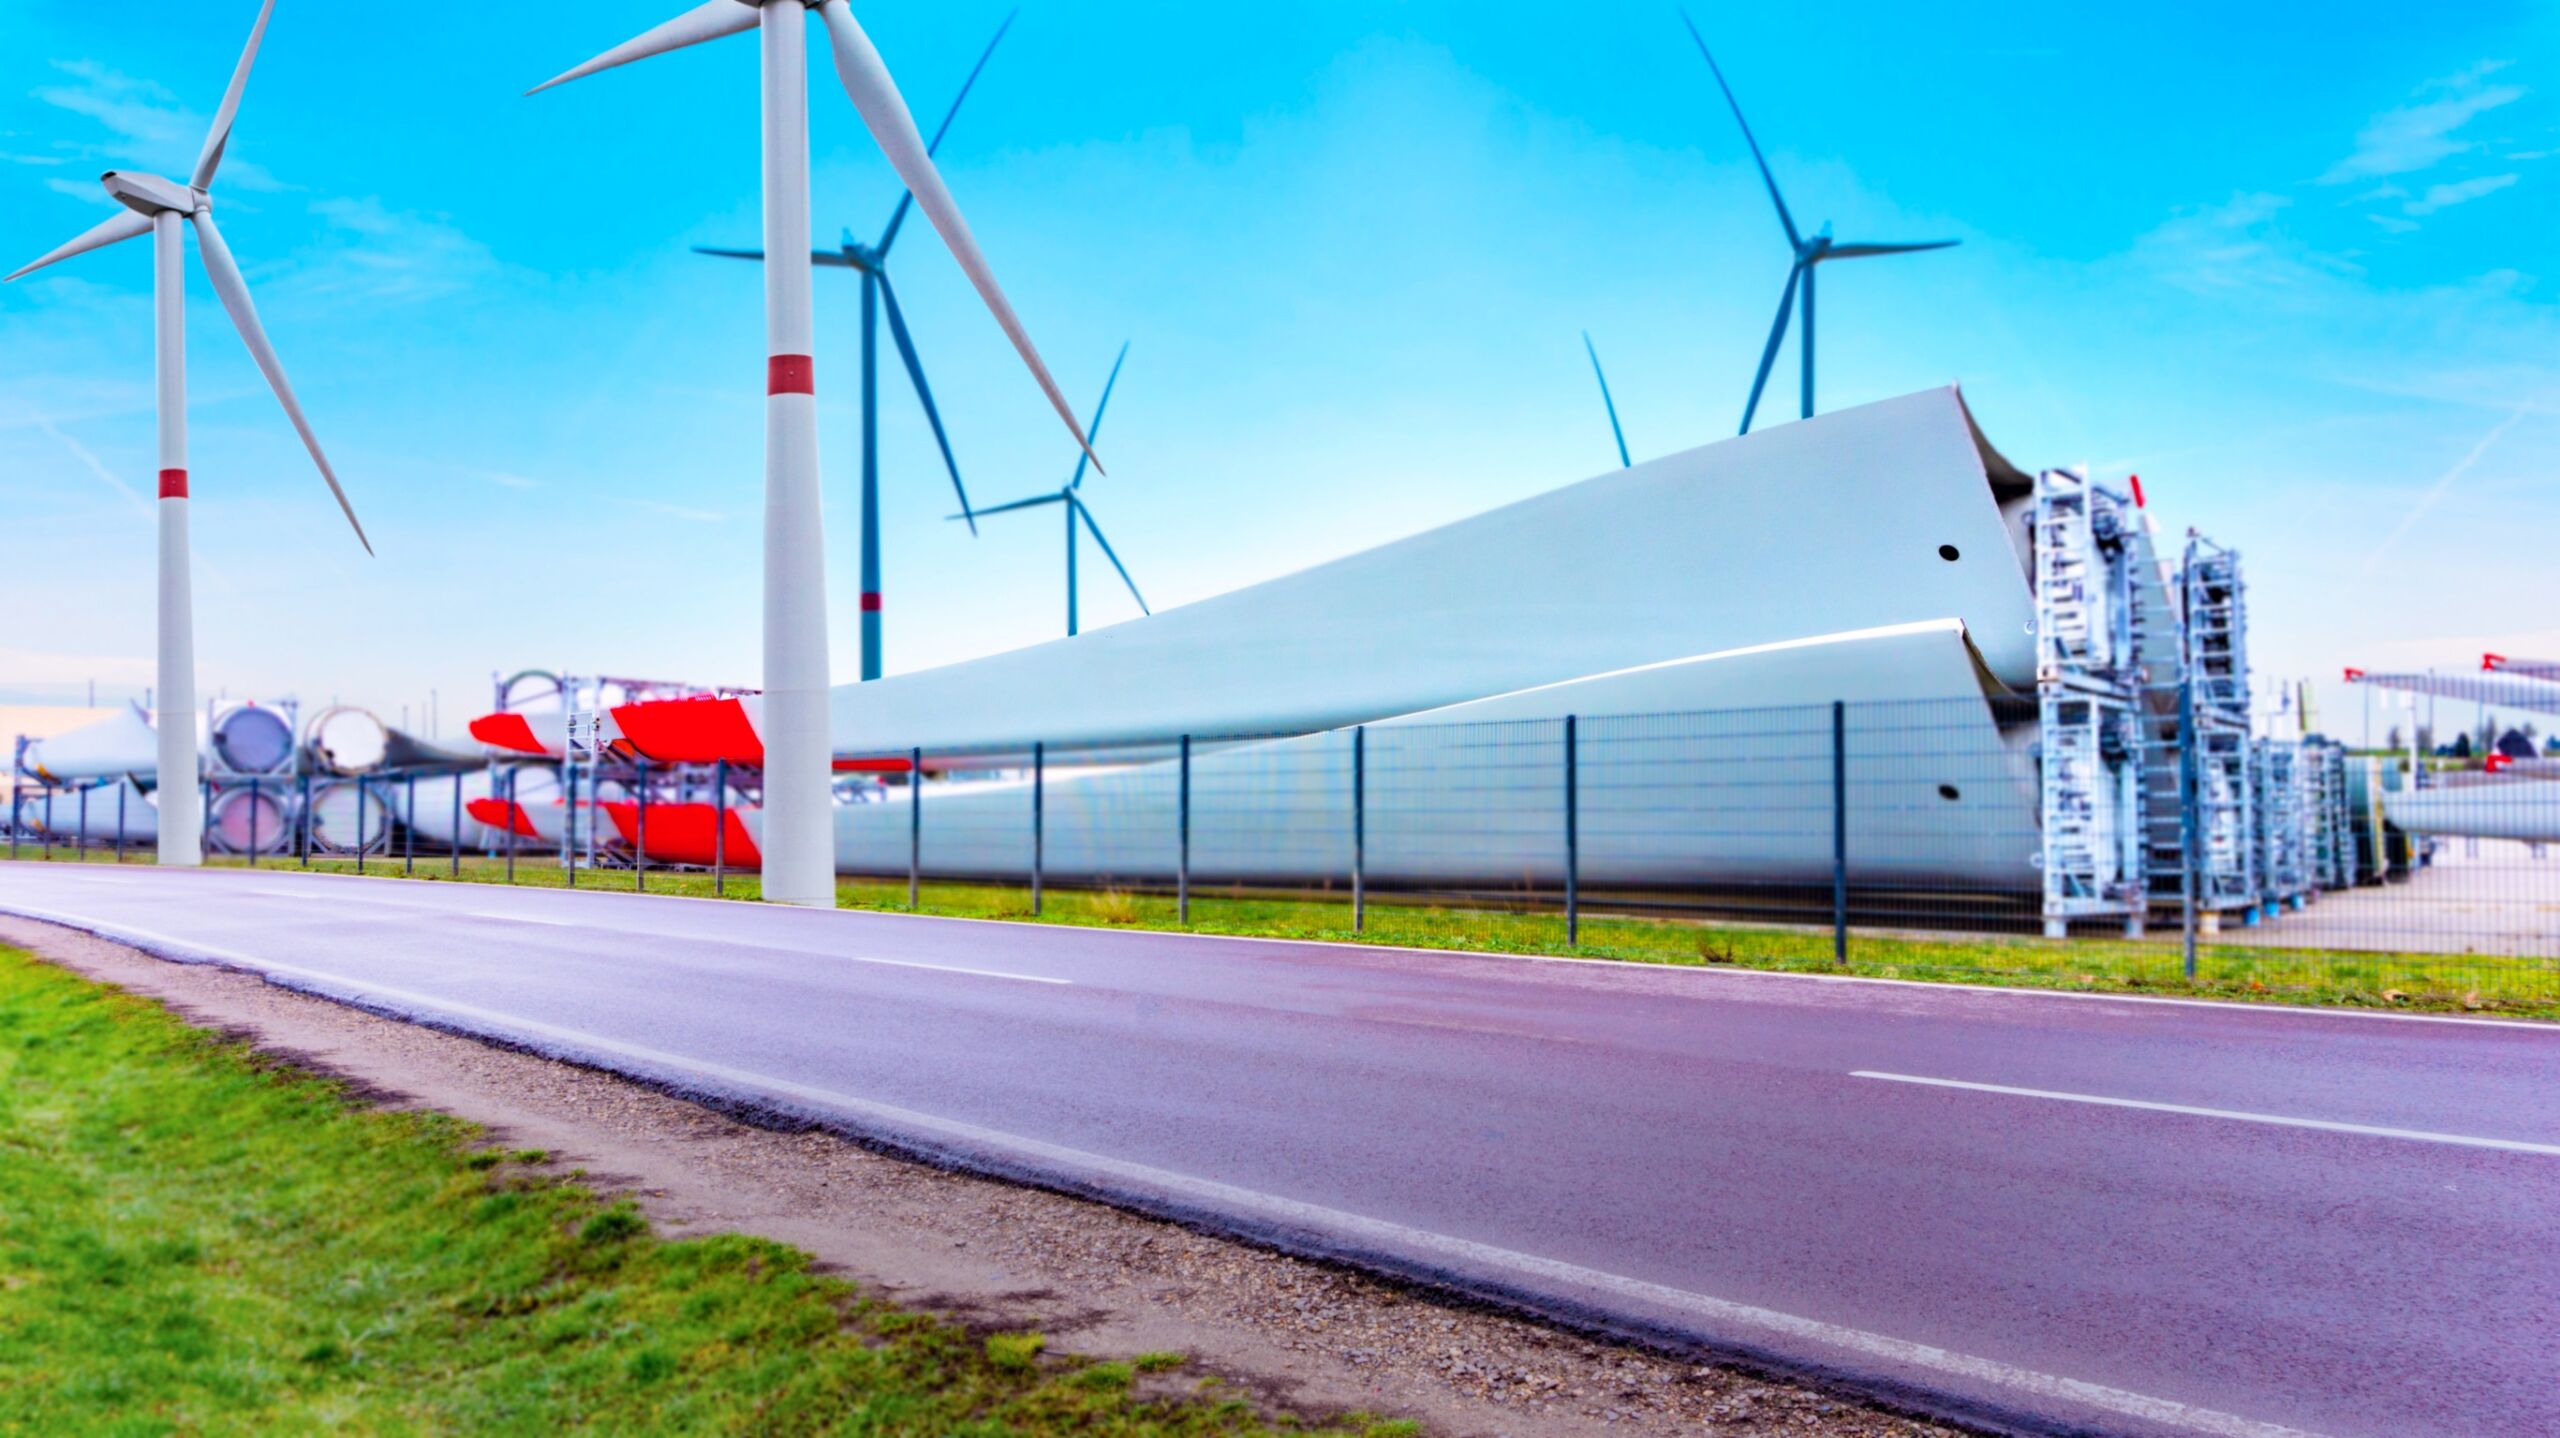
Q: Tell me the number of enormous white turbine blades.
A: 2